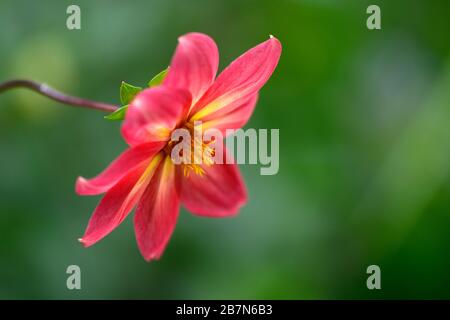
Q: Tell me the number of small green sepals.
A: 3